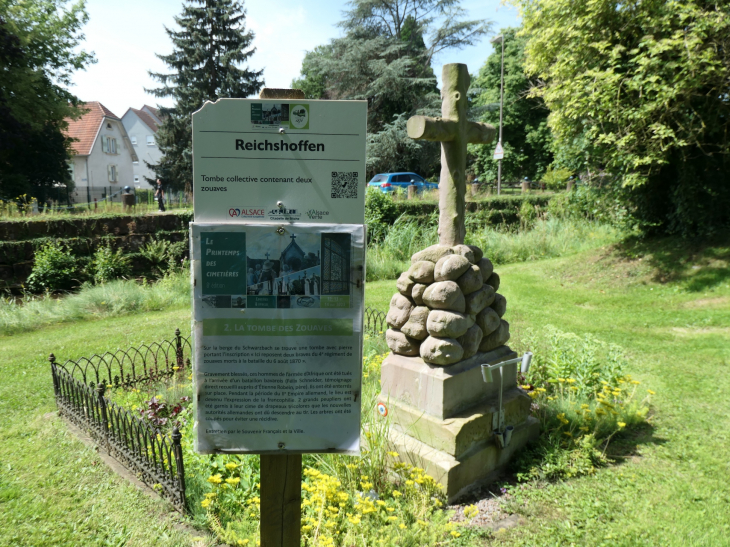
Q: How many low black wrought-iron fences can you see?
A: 1